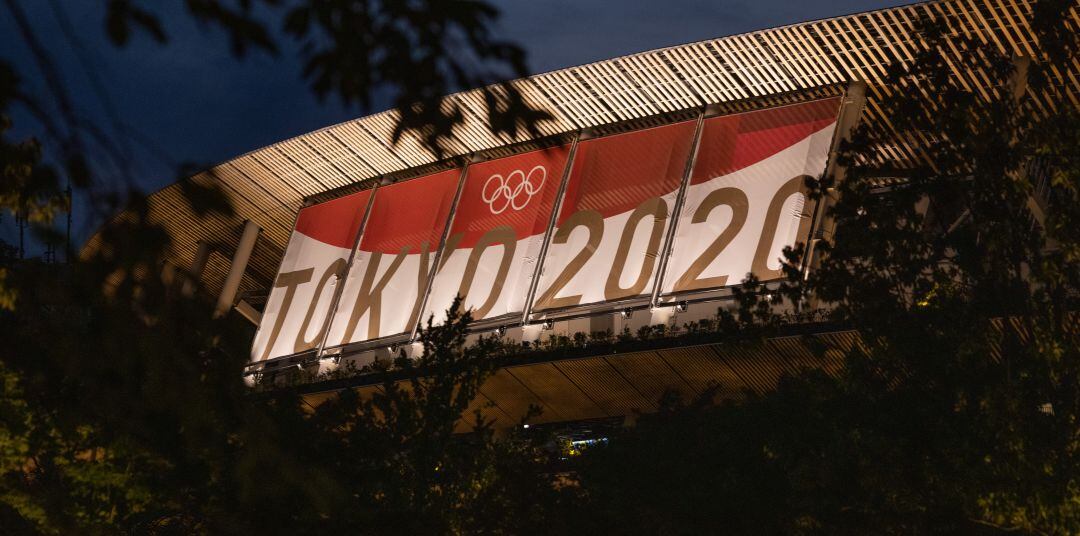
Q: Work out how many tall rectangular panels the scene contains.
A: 5